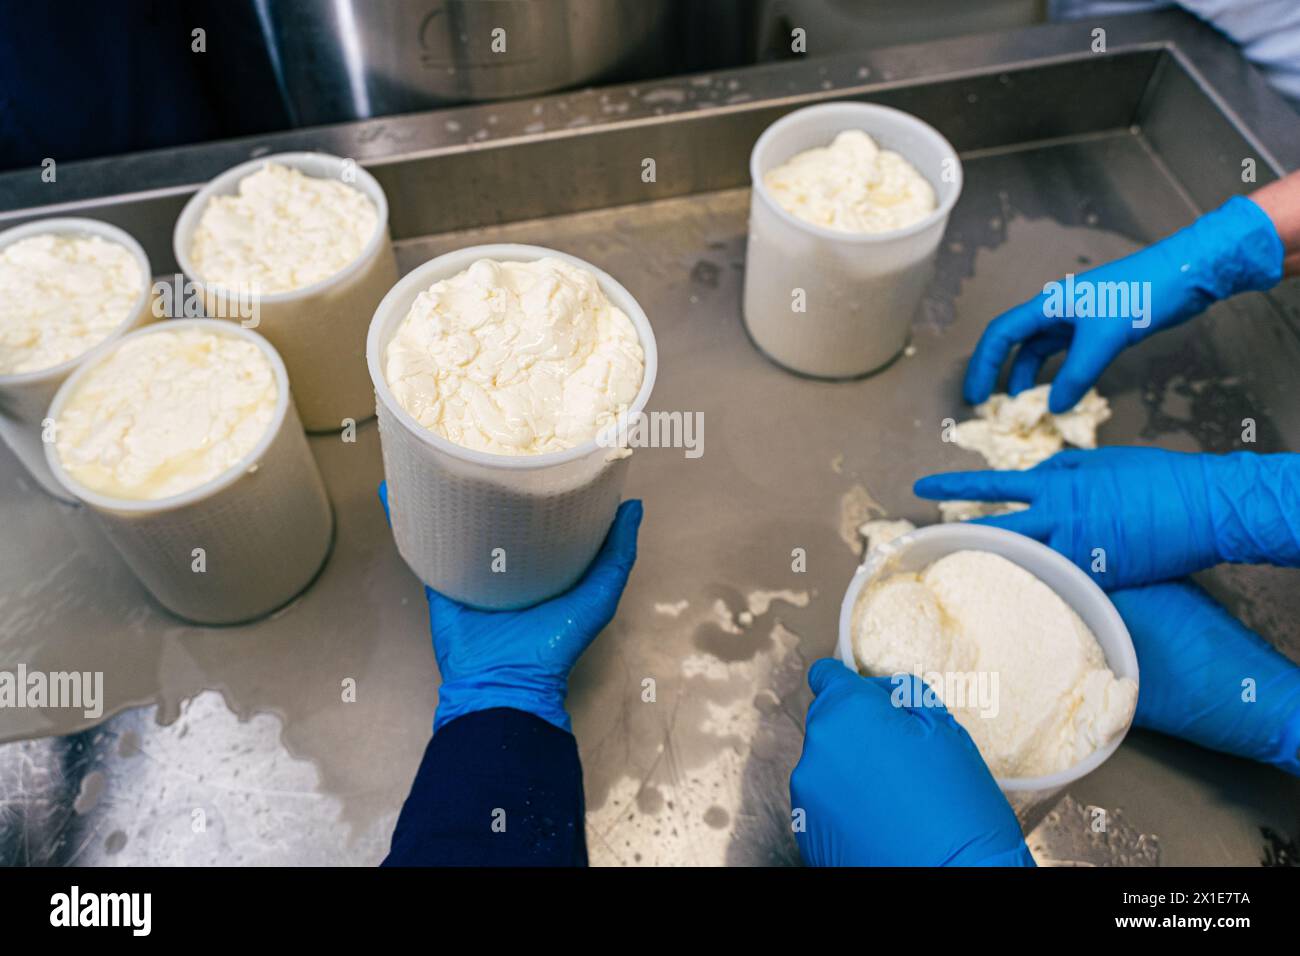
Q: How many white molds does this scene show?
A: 6